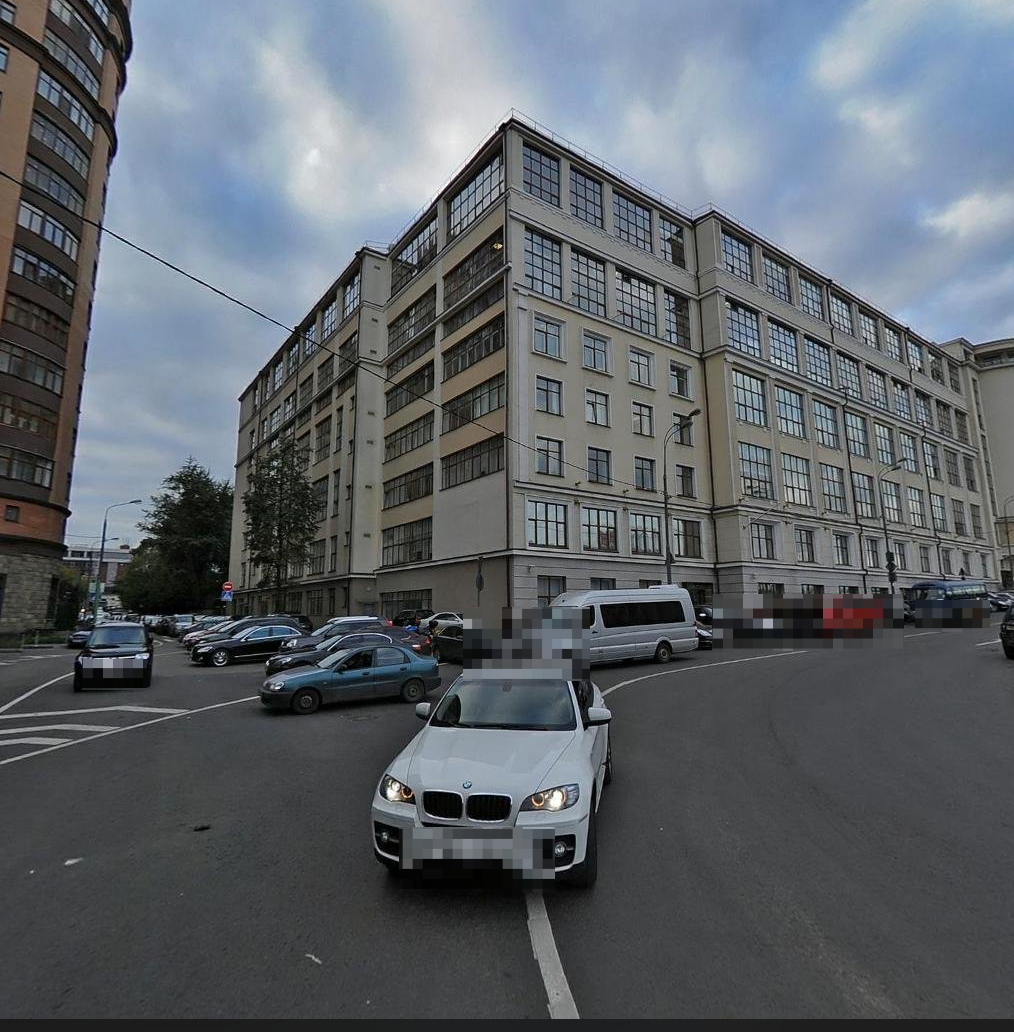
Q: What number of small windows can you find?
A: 12